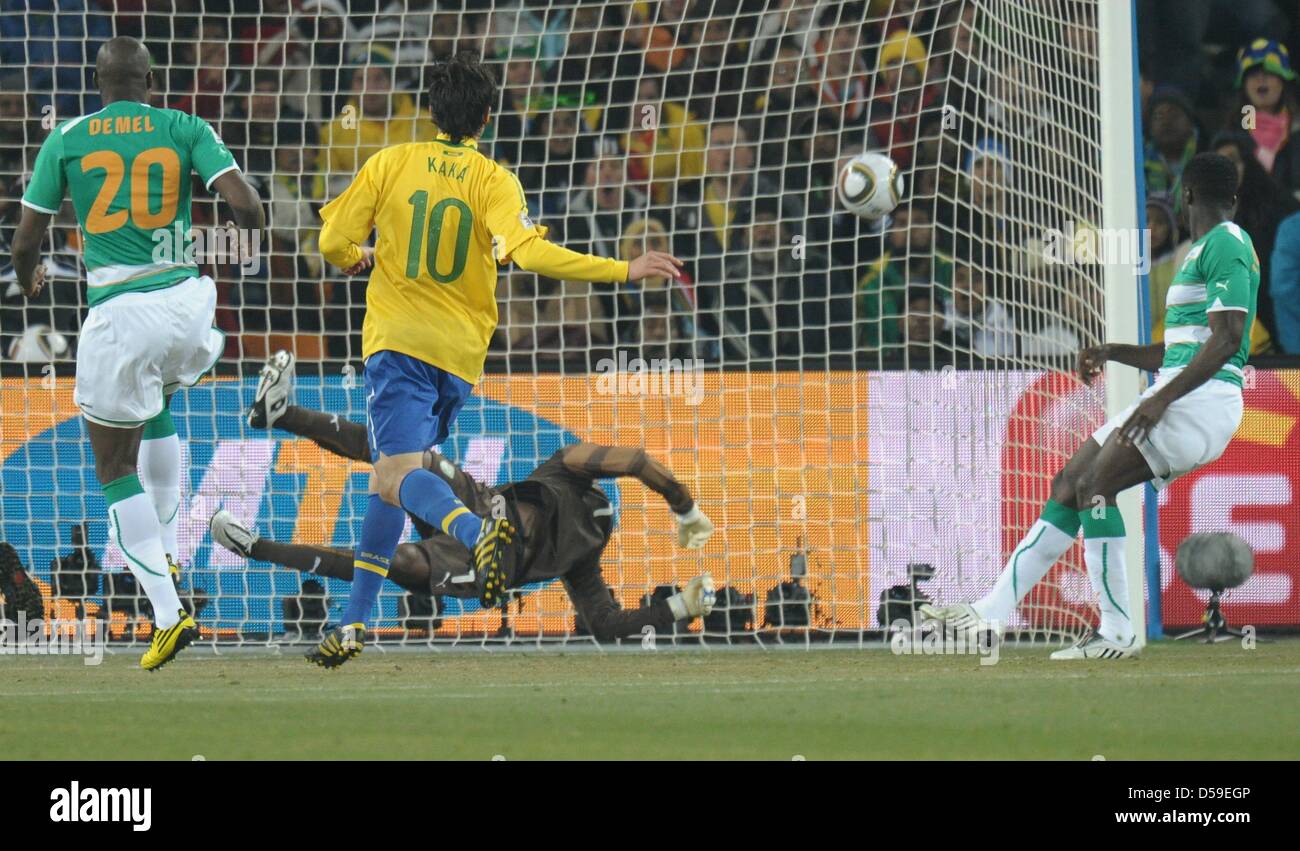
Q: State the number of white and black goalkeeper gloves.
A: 2